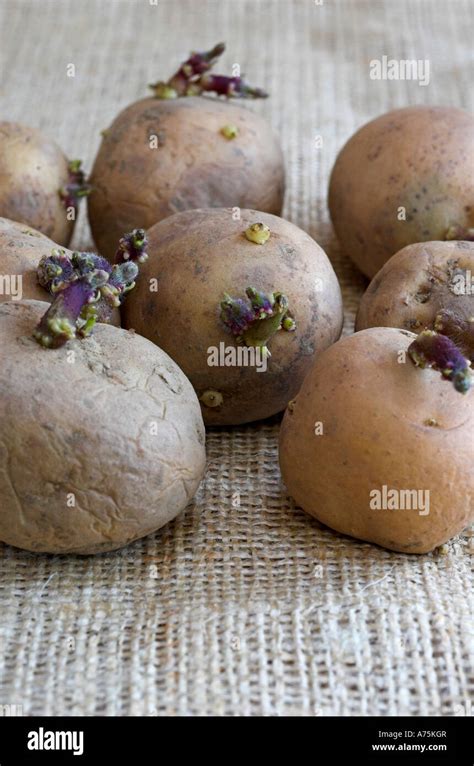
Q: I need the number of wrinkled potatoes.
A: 1